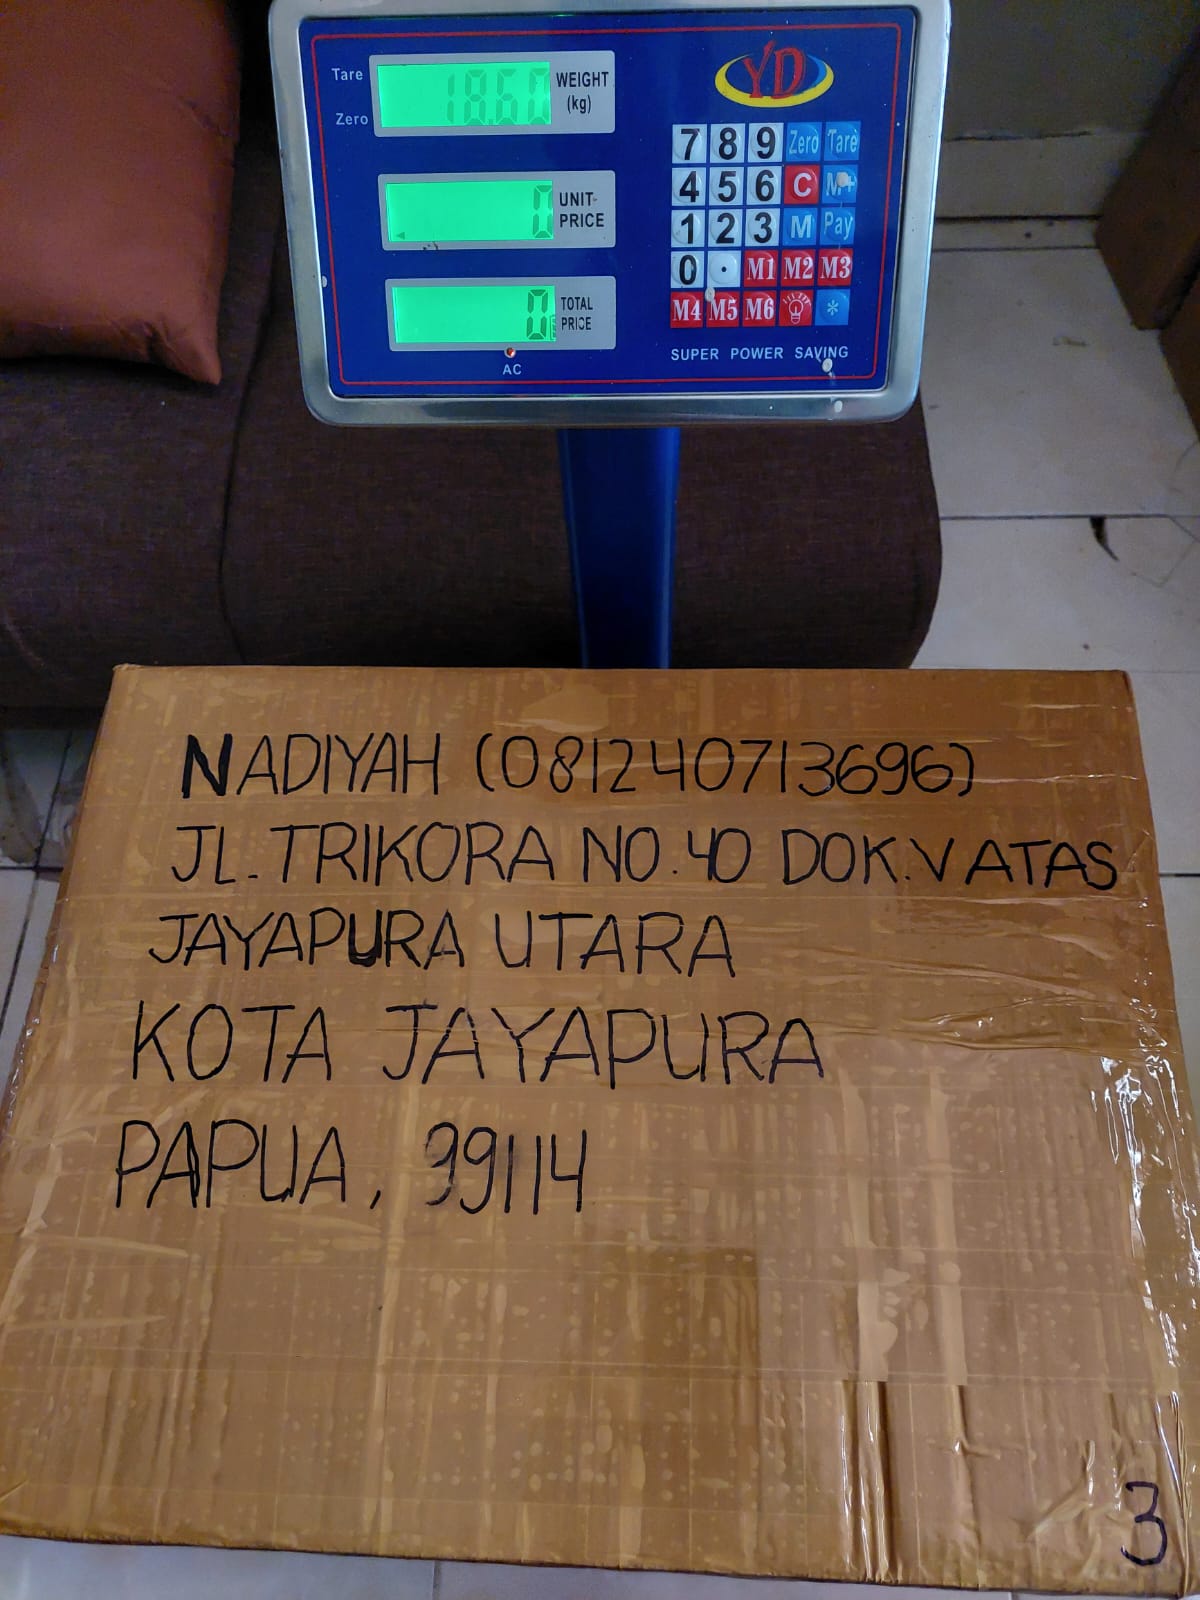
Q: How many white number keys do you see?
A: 10